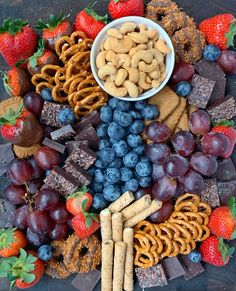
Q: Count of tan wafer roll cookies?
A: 8